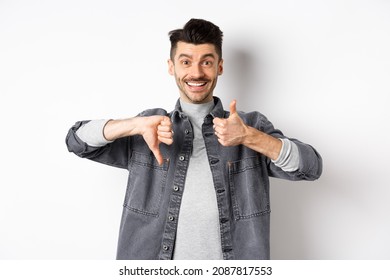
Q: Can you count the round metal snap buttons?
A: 5